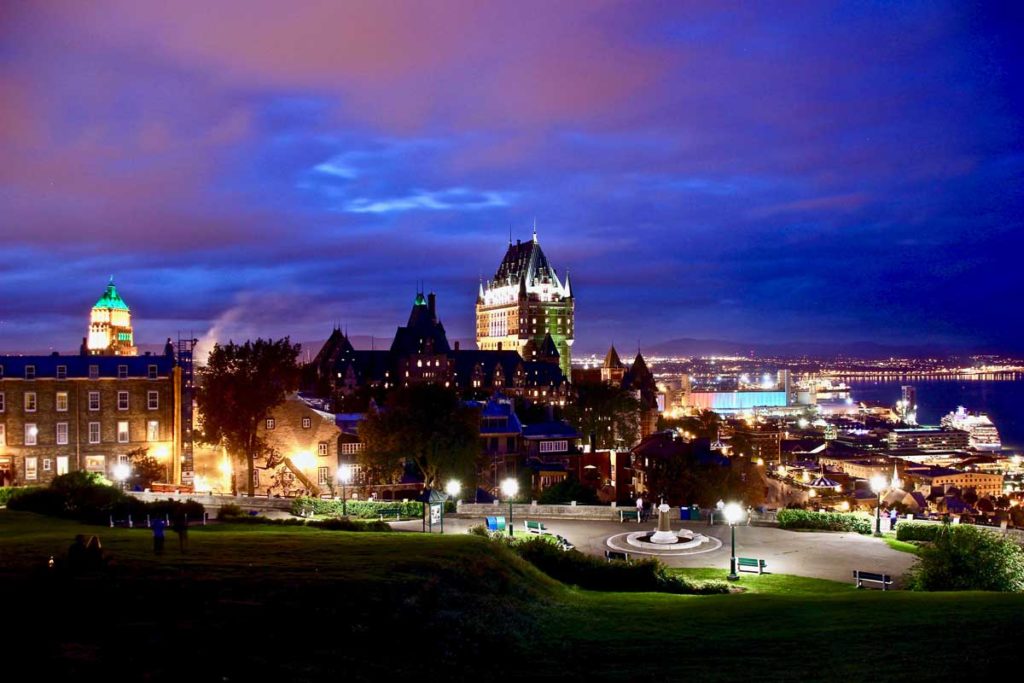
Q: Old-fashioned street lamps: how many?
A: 6